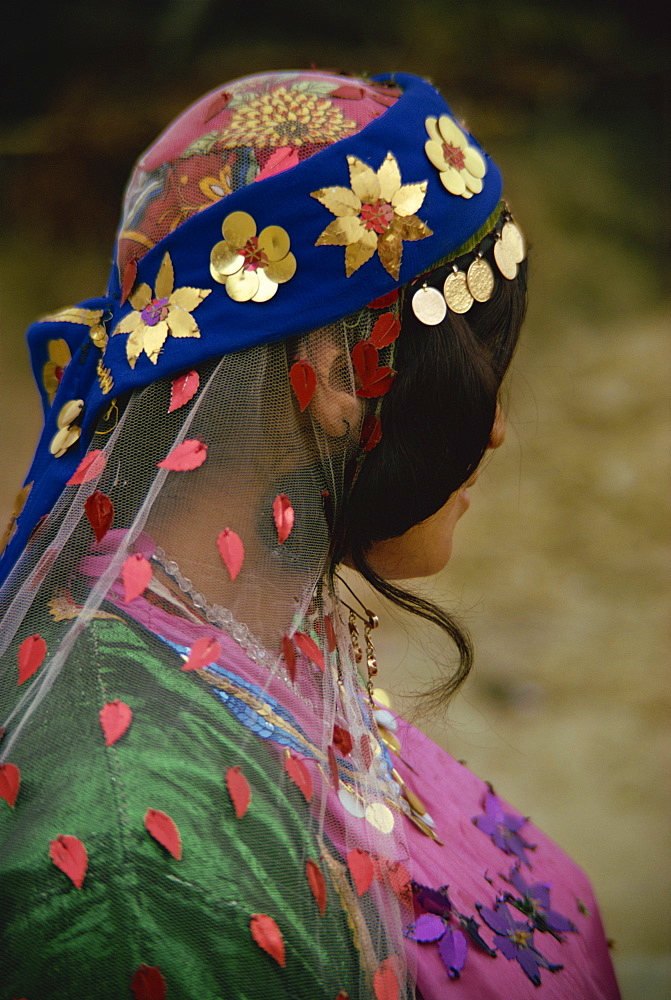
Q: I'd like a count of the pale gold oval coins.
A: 5